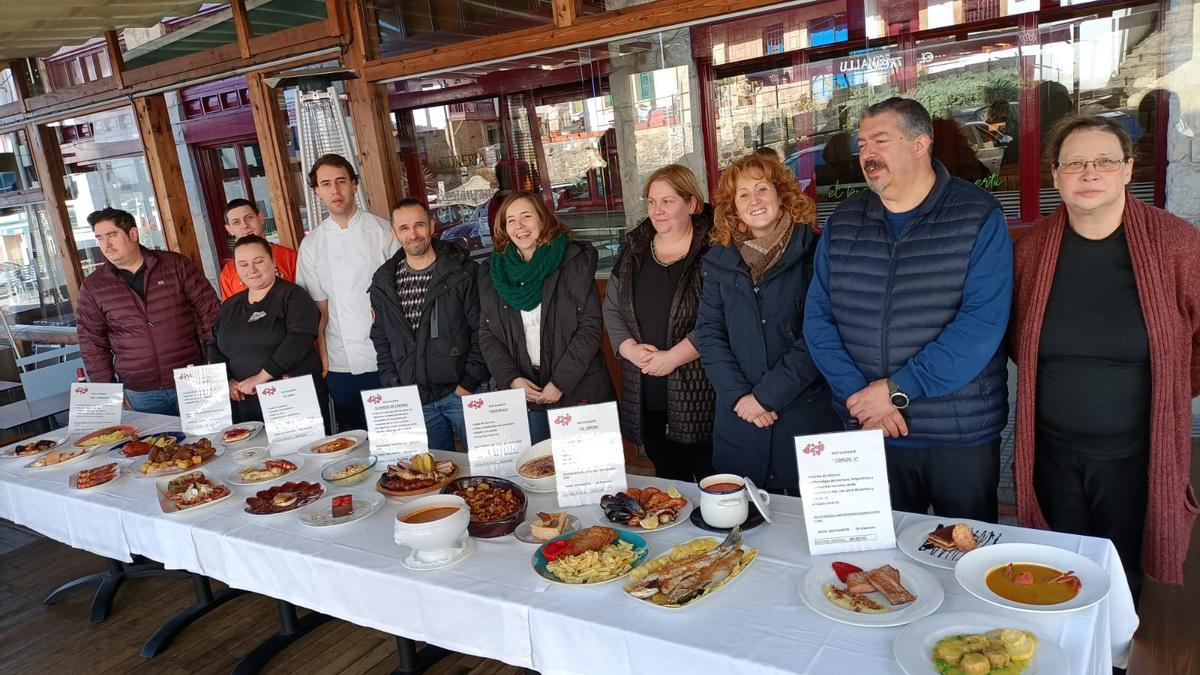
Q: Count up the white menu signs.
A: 7